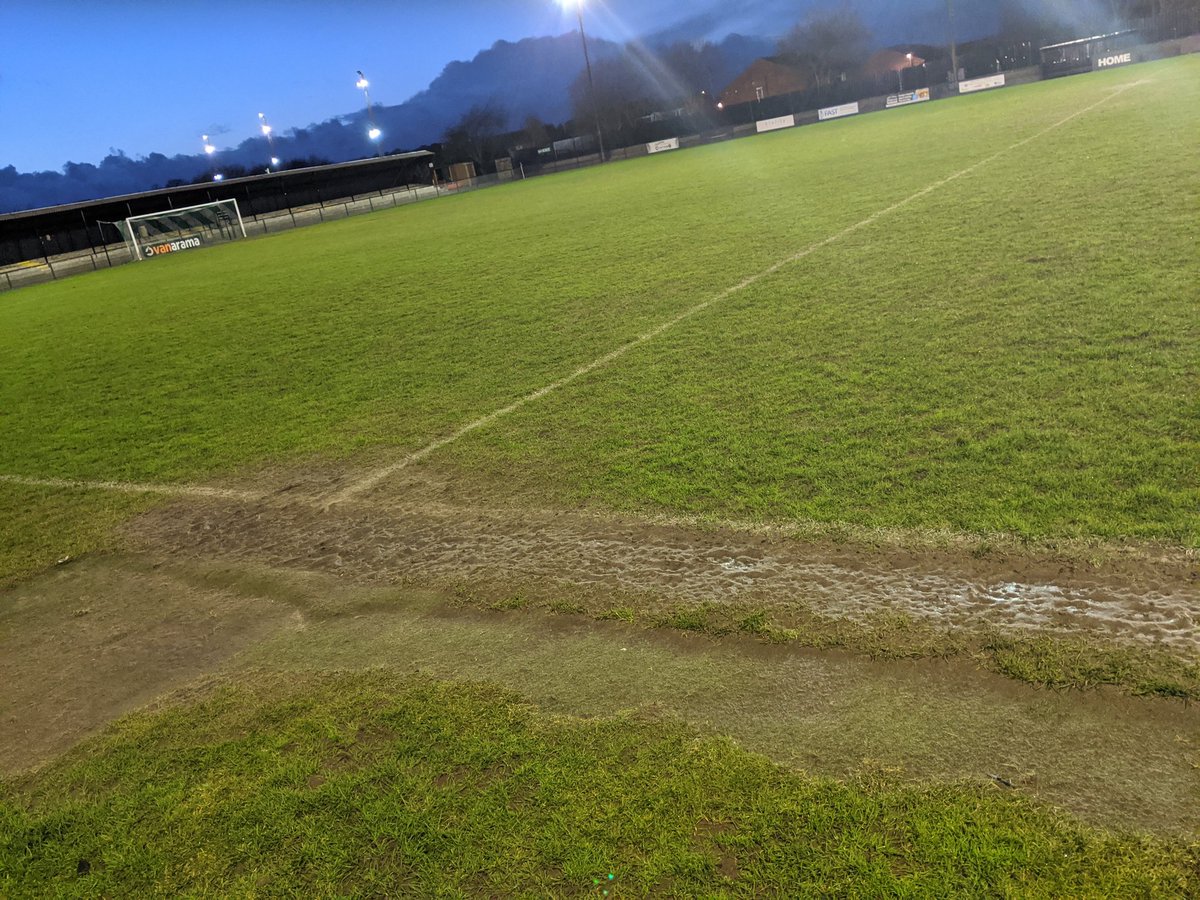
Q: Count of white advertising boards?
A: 5